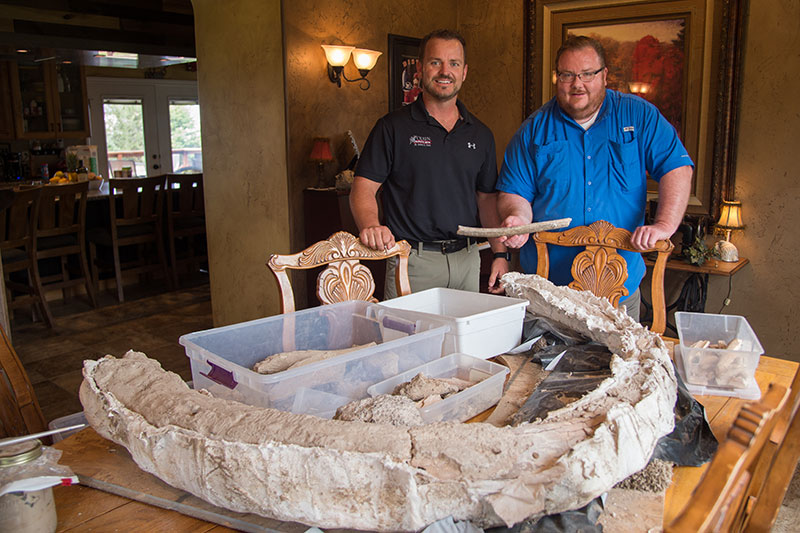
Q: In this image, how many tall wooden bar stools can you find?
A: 4